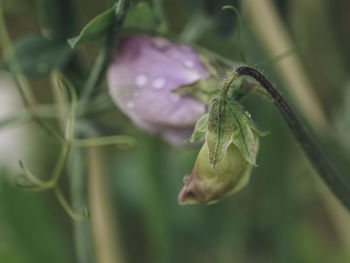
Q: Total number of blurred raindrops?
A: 4